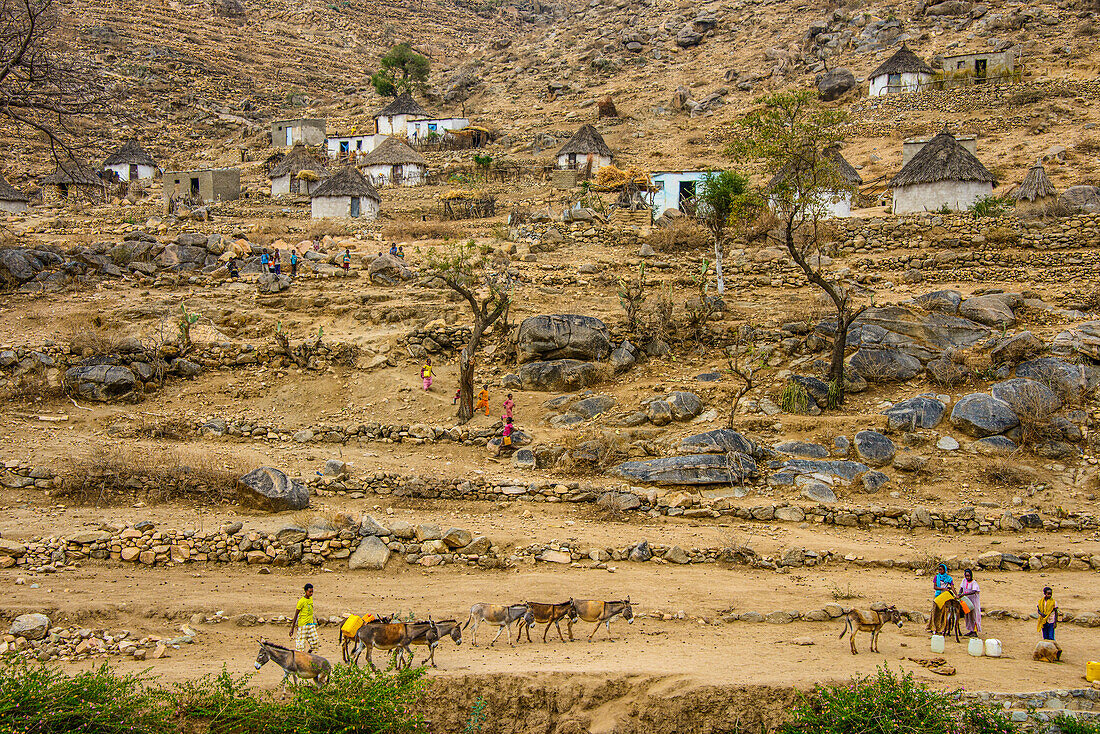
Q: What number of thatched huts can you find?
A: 12